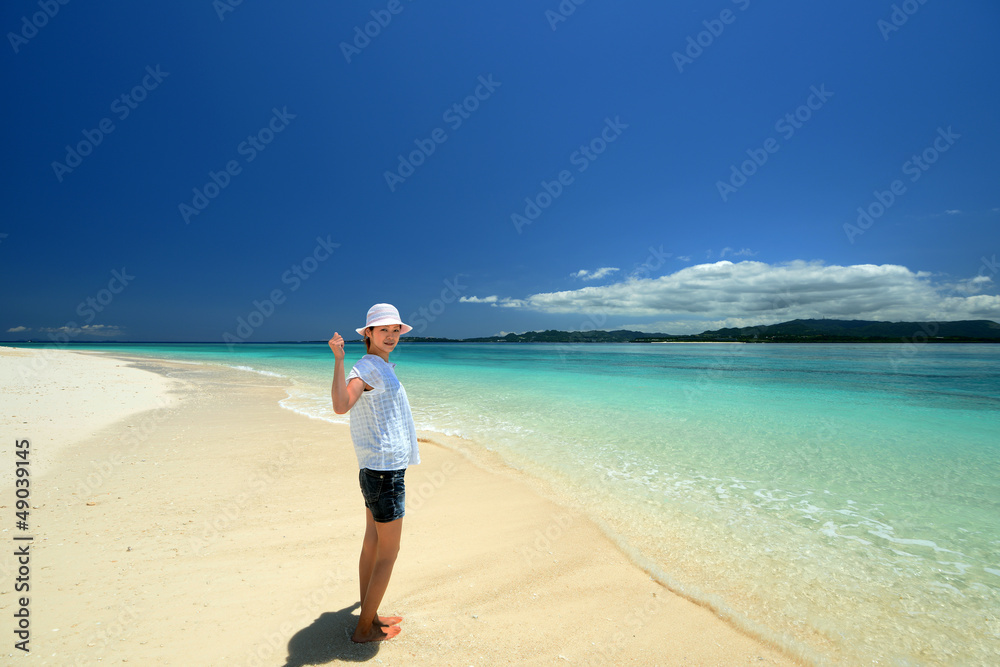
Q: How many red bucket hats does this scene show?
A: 0